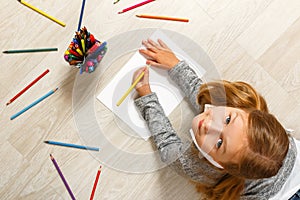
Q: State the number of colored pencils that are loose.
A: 11